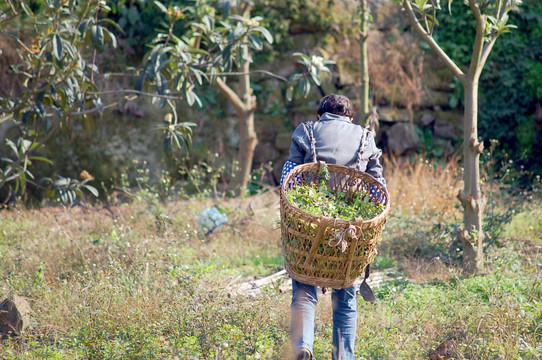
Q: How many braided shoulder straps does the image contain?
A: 2